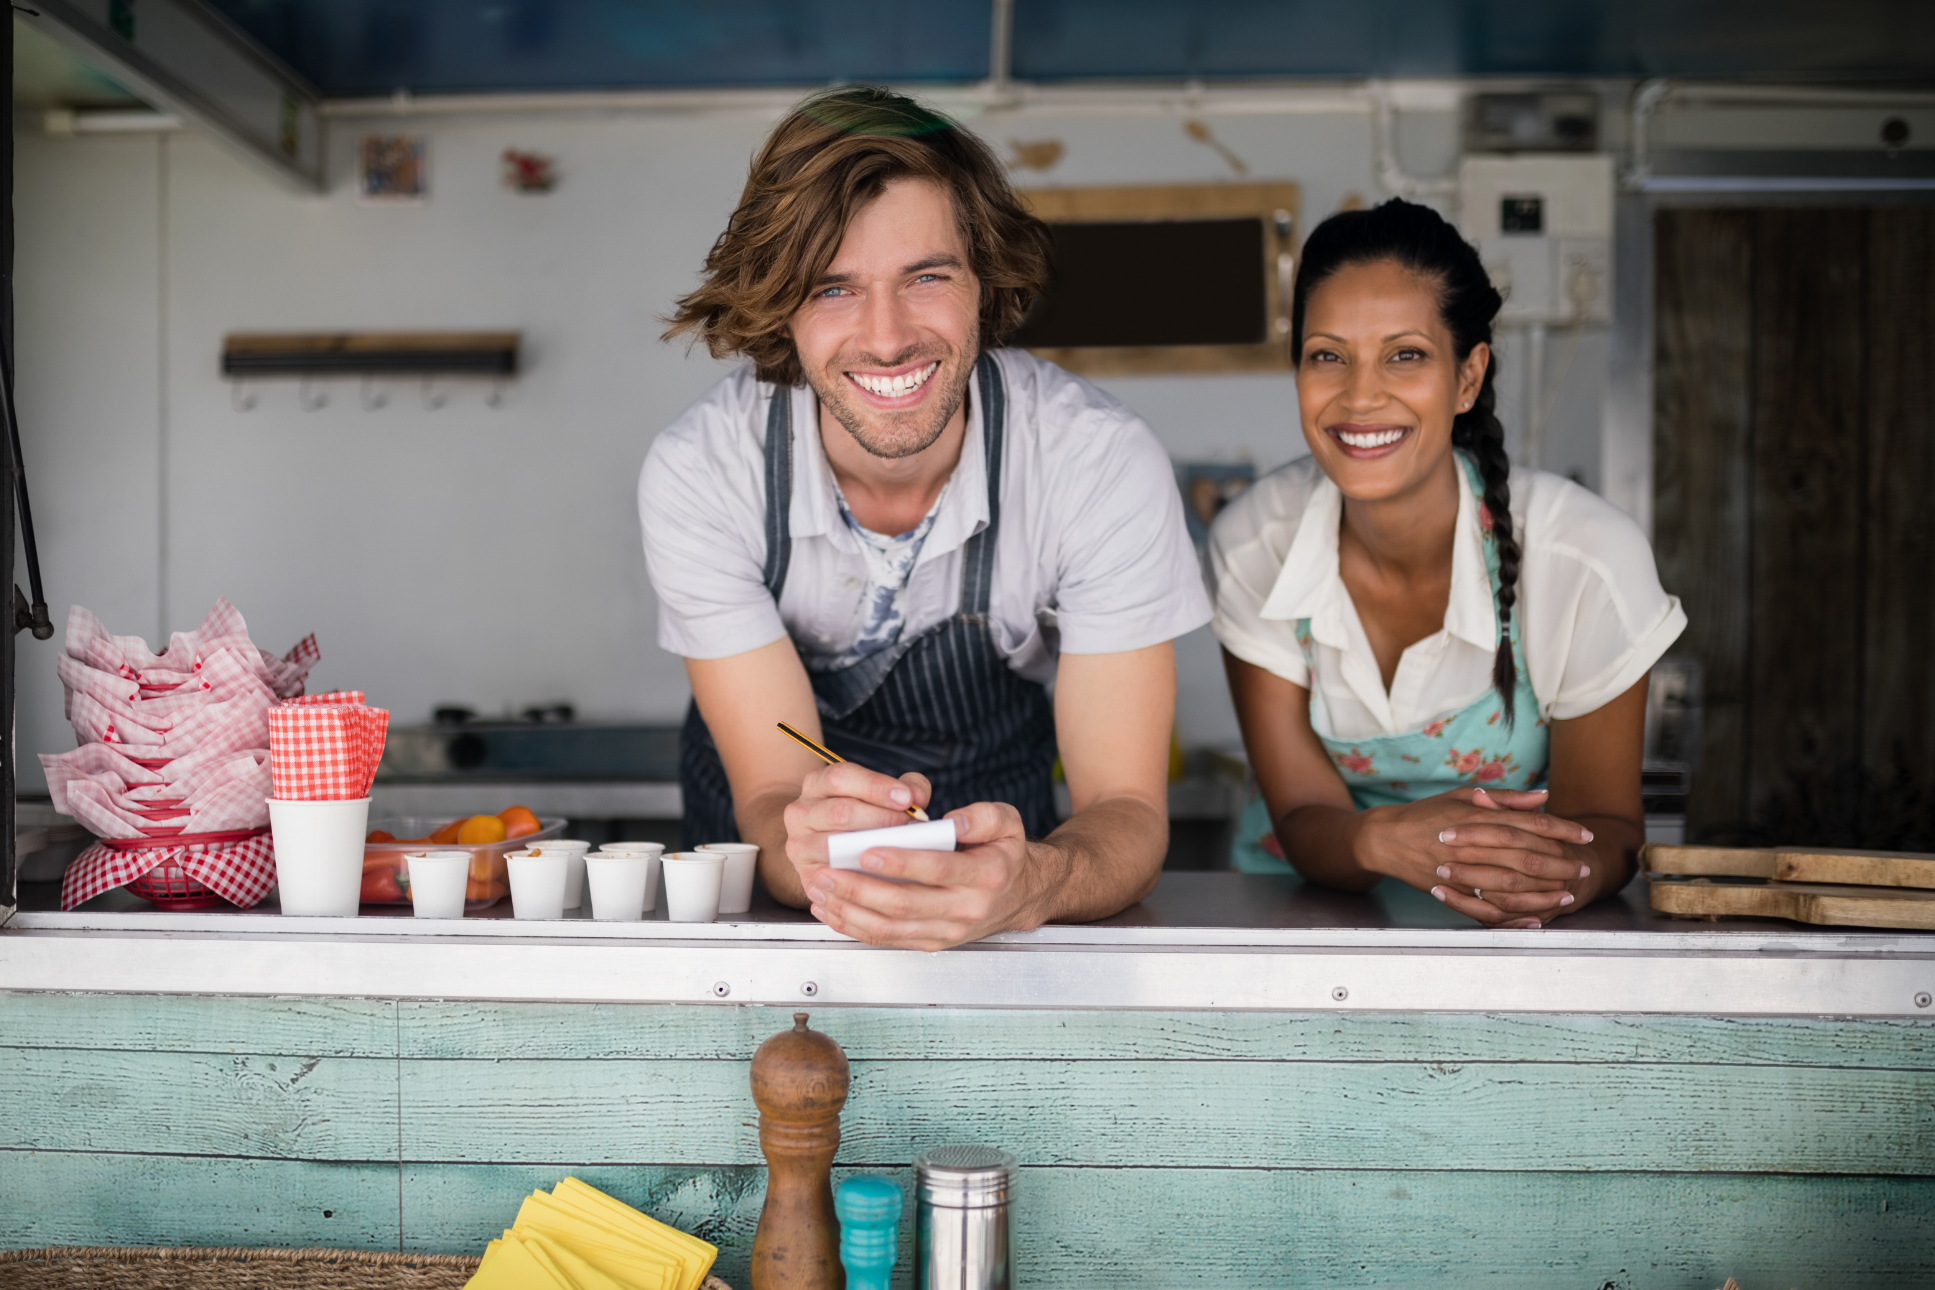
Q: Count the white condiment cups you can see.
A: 7